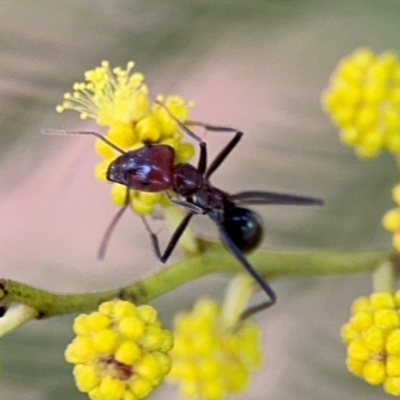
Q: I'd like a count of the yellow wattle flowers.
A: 6